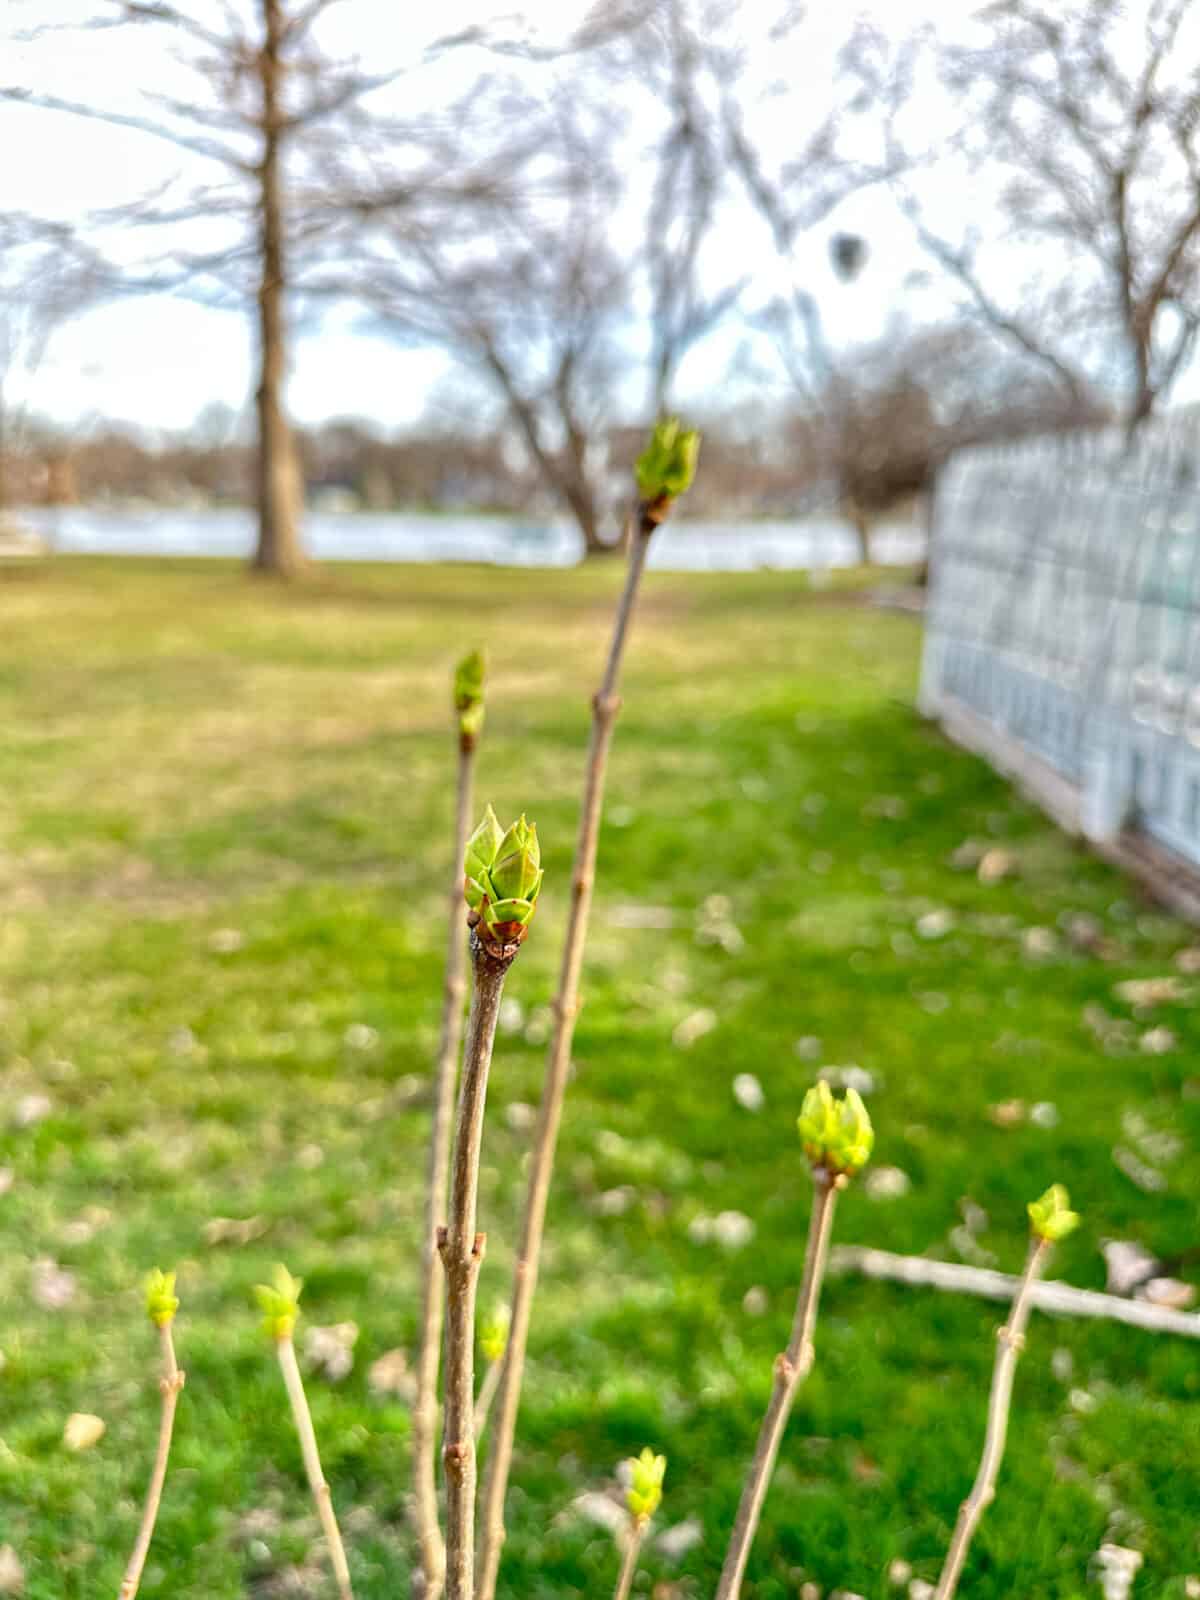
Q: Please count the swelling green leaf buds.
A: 9